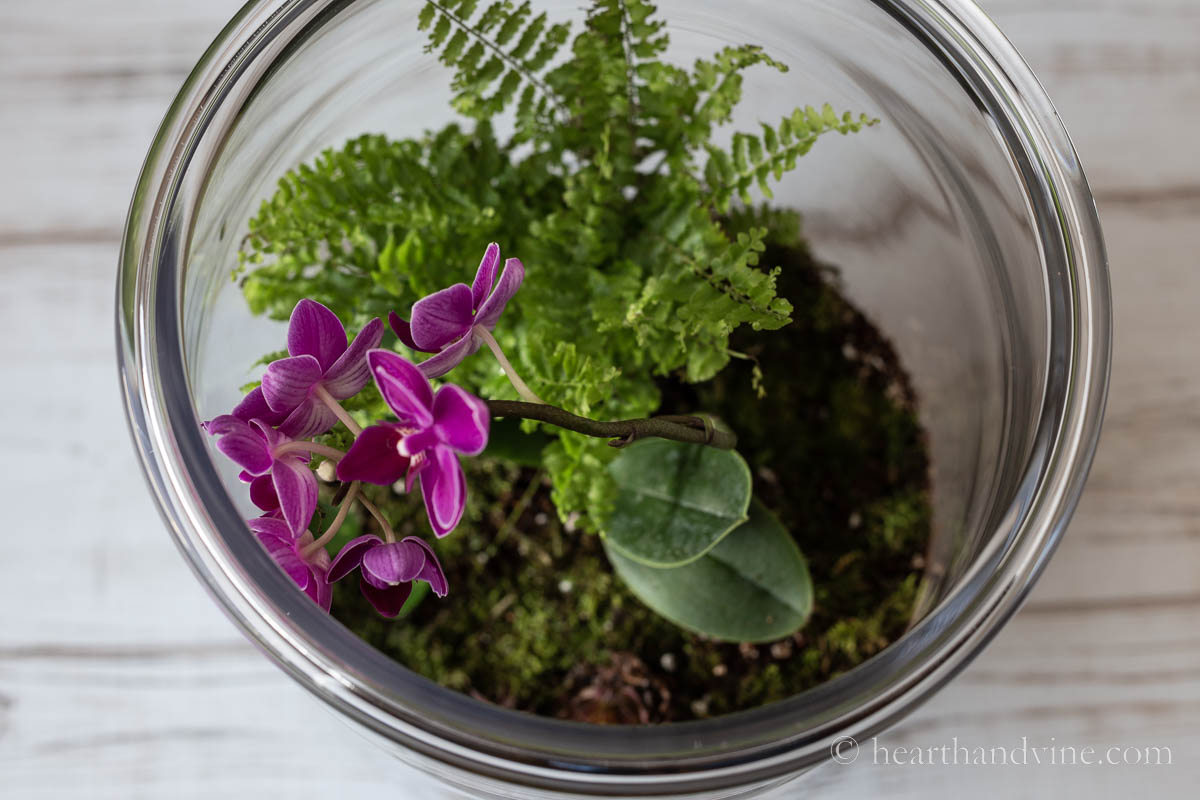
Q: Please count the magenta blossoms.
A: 6